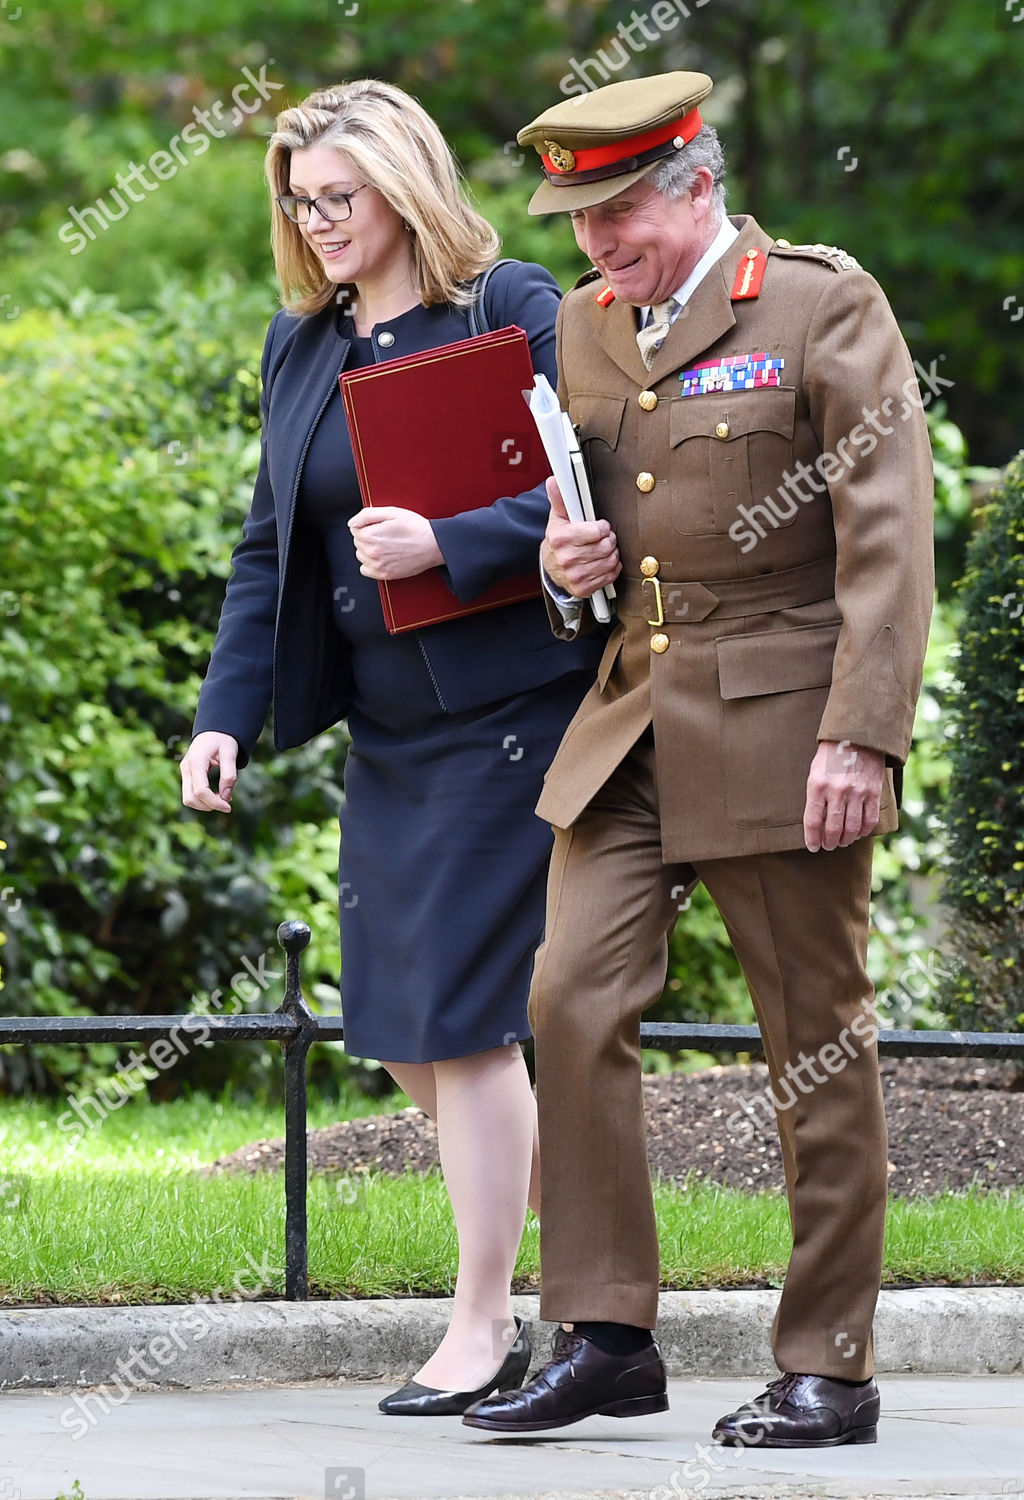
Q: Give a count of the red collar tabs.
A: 2